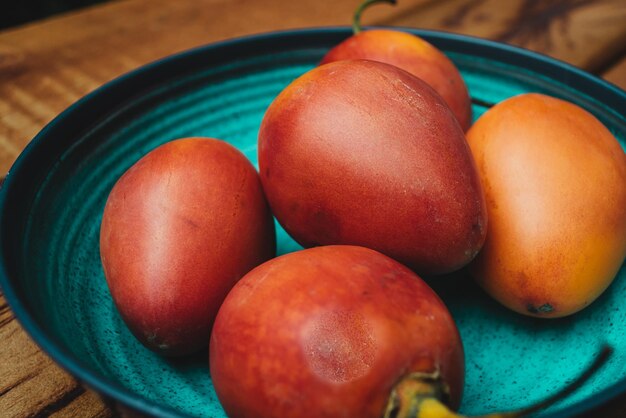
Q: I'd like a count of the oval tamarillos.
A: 5